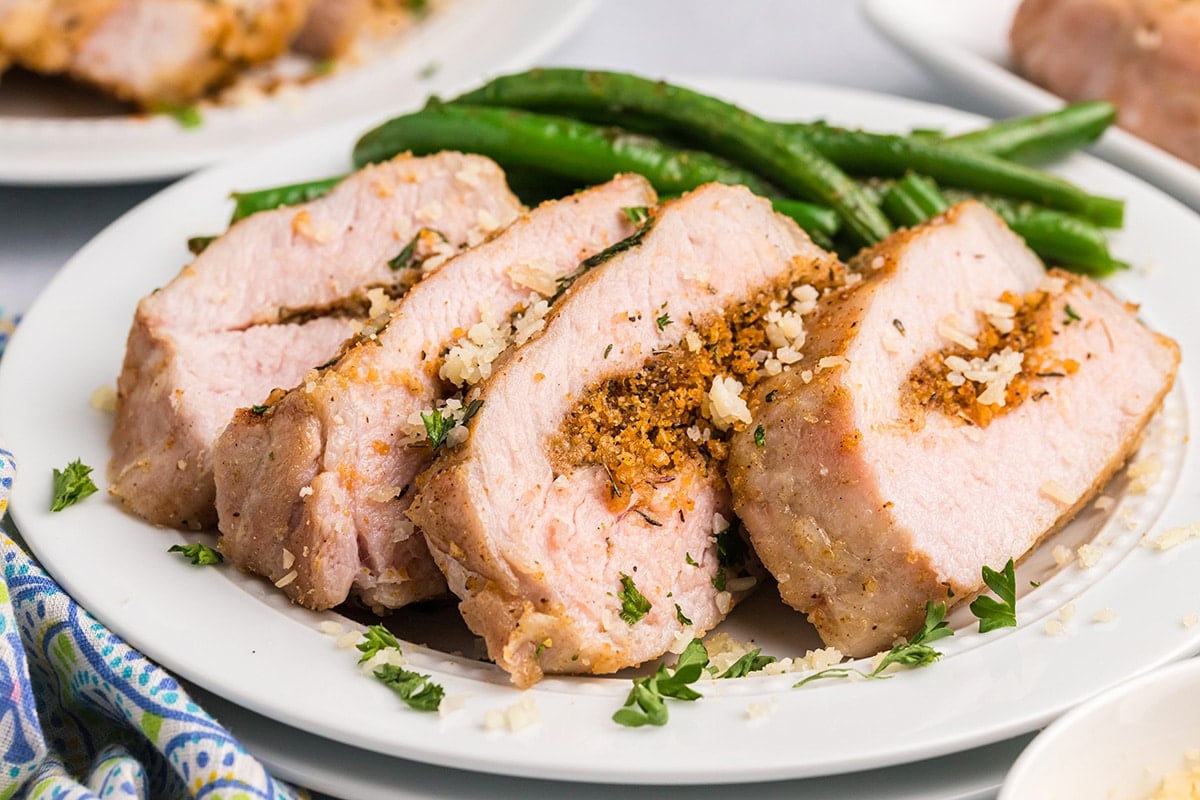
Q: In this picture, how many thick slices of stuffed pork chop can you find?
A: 4